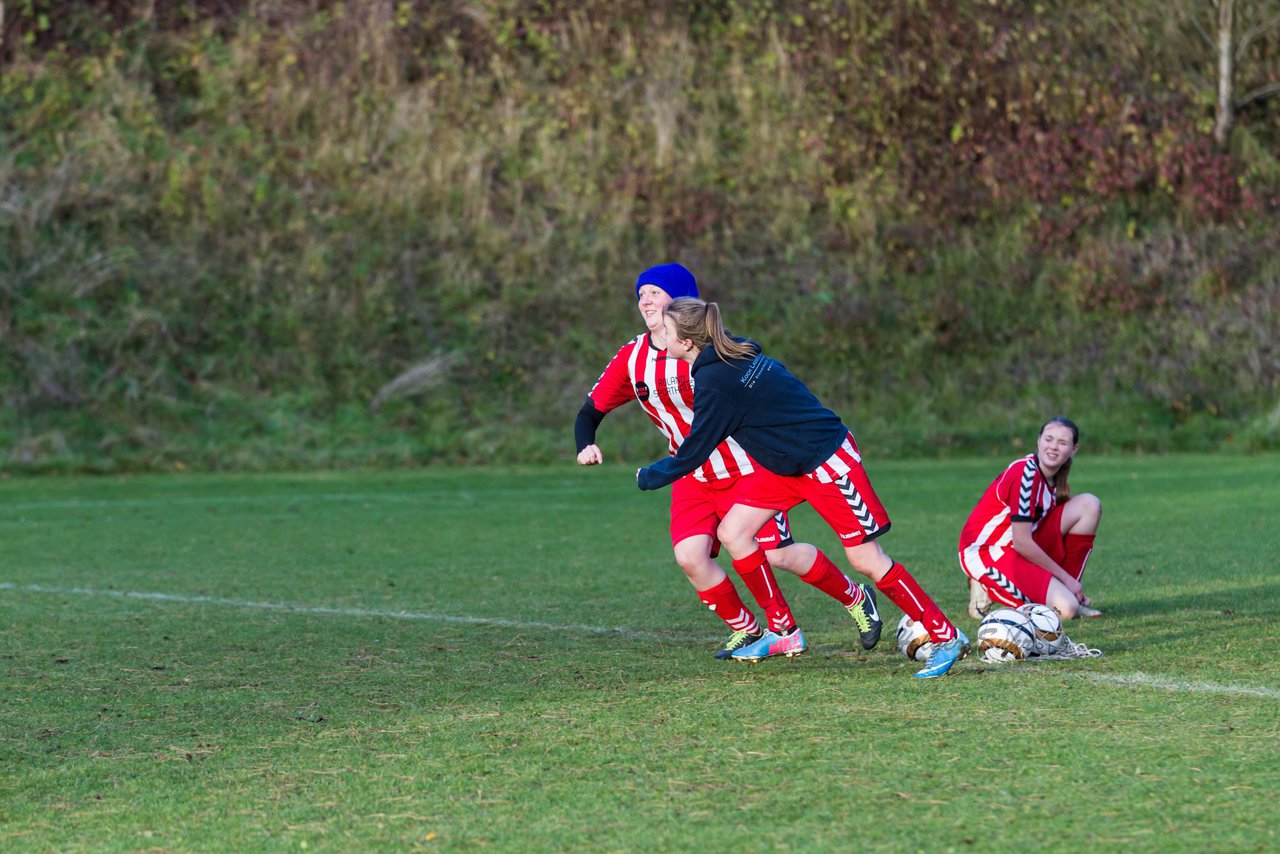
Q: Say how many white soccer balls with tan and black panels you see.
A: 3